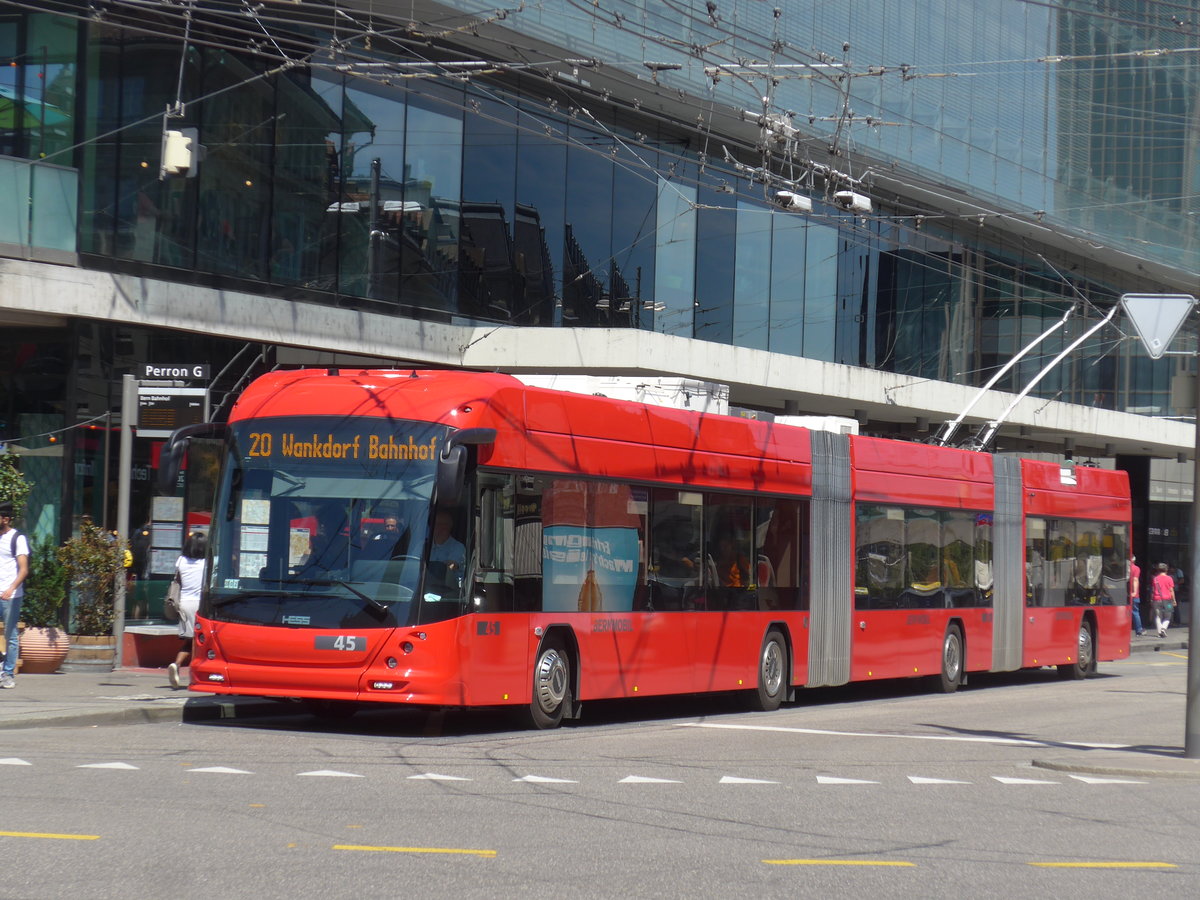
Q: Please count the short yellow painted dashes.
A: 4